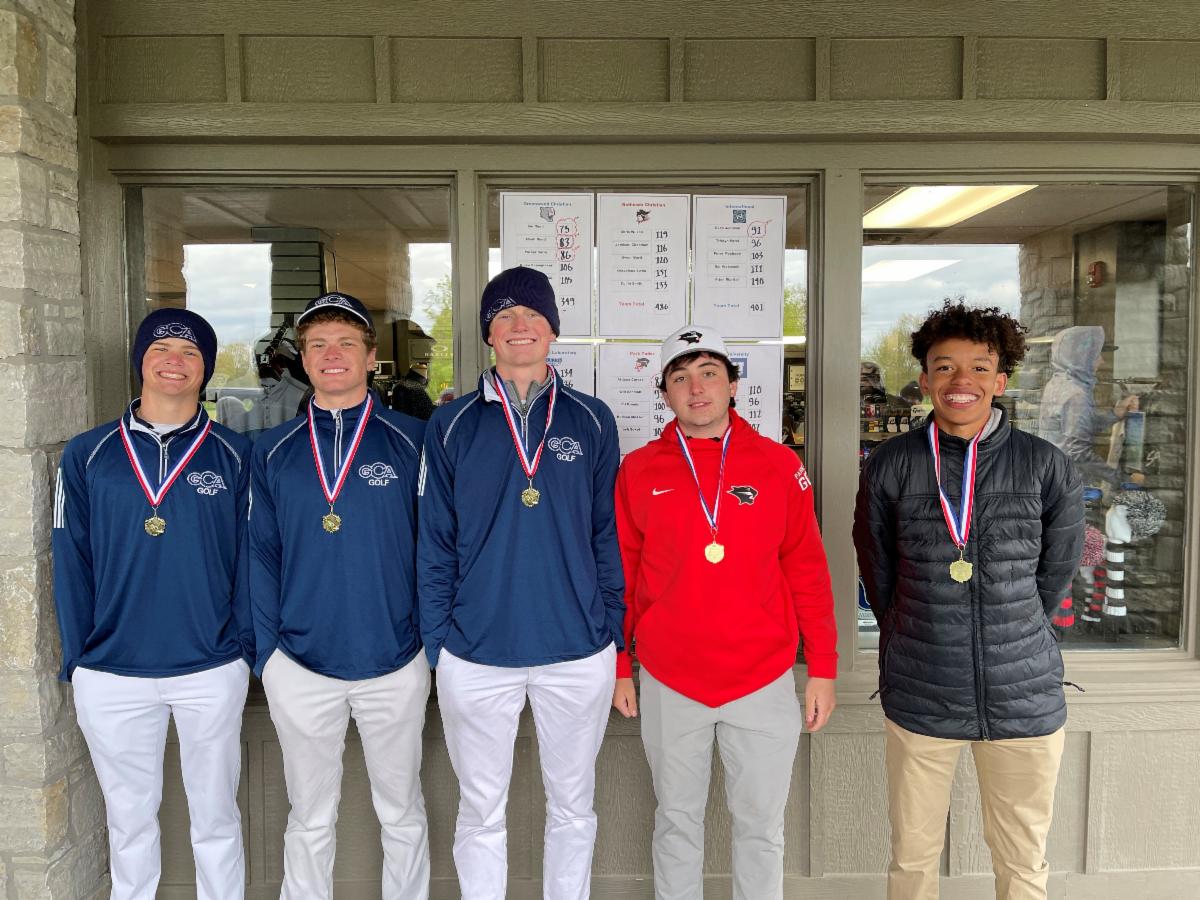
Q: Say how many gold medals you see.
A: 5